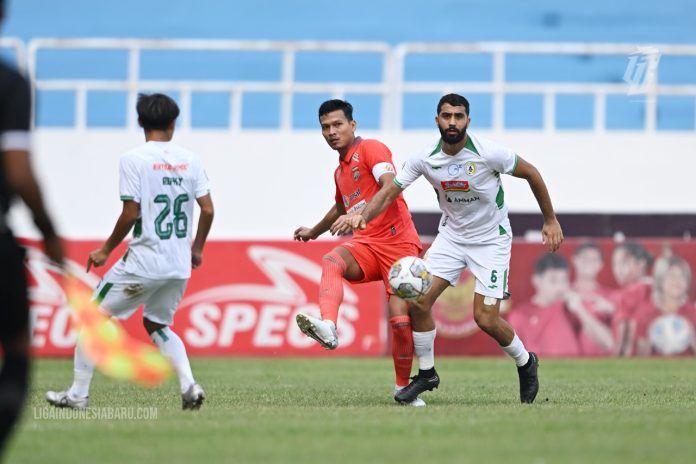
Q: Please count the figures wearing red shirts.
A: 5